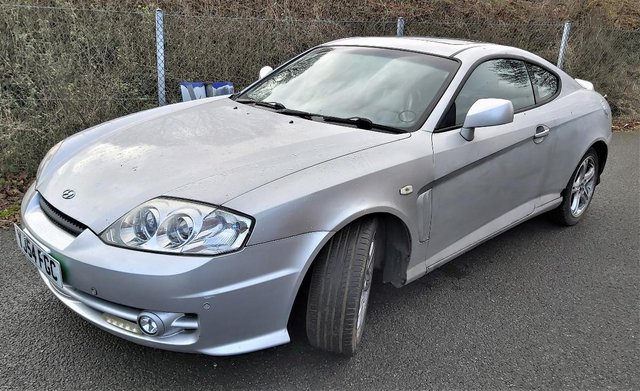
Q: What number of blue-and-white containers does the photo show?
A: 2